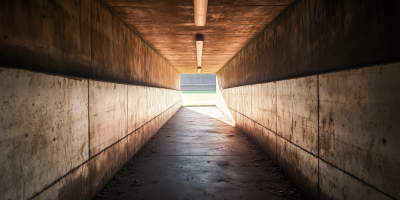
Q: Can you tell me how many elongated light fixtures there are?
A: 3